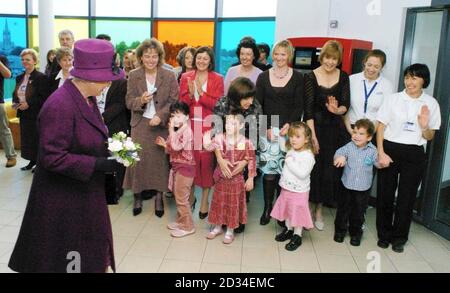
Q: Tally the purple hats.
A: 1